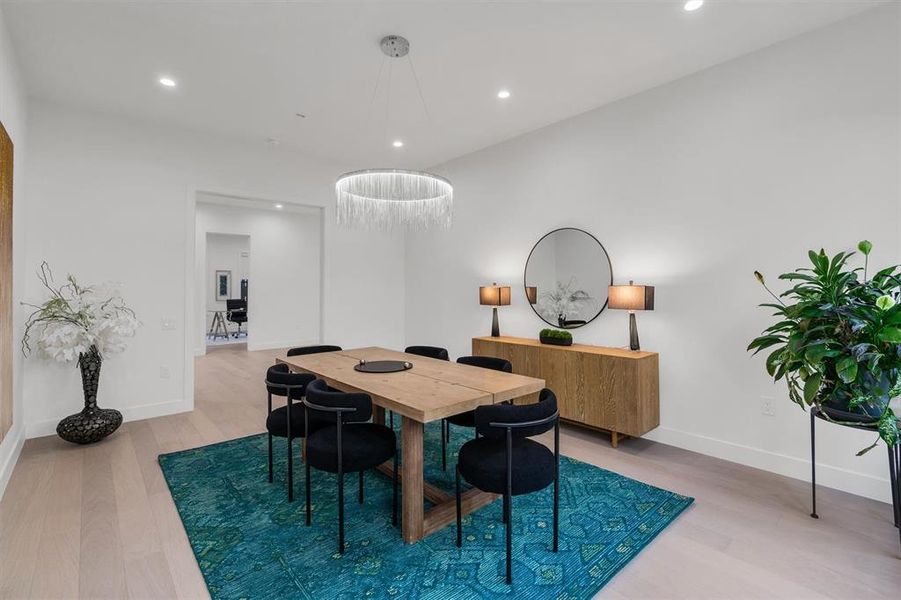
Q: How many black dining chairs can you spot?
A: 6